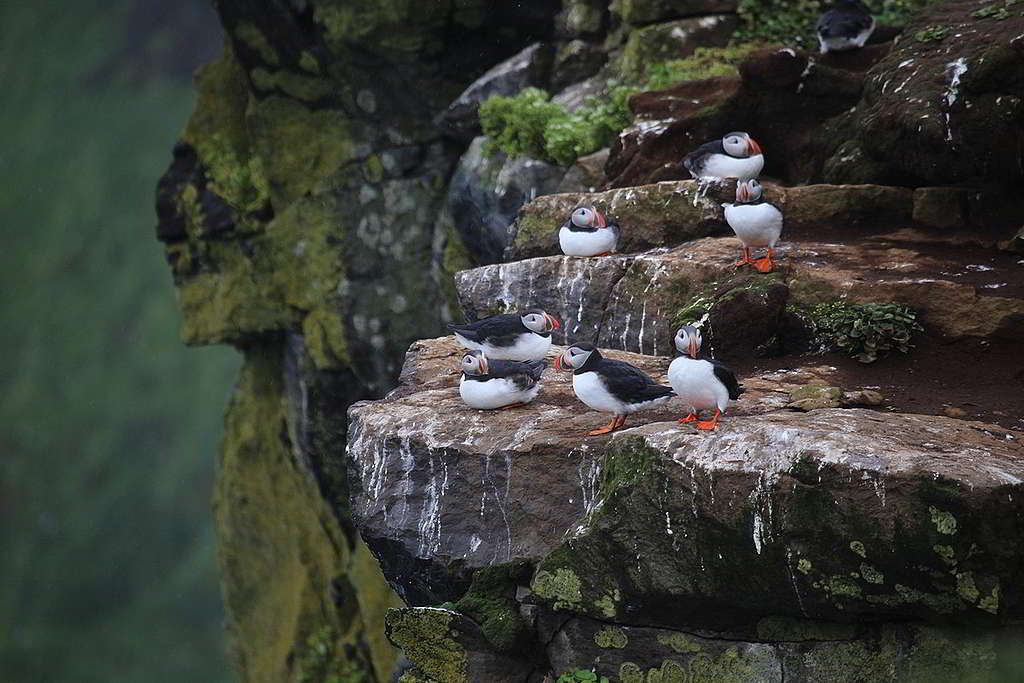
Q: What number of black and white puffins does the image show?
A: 8